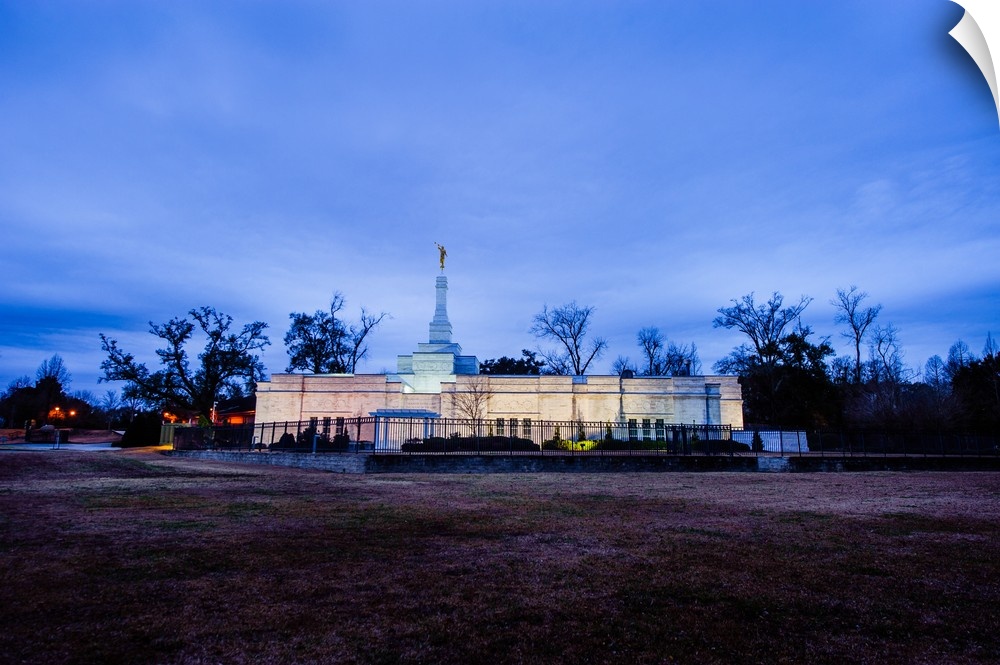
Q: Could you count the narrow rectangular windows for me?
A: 9